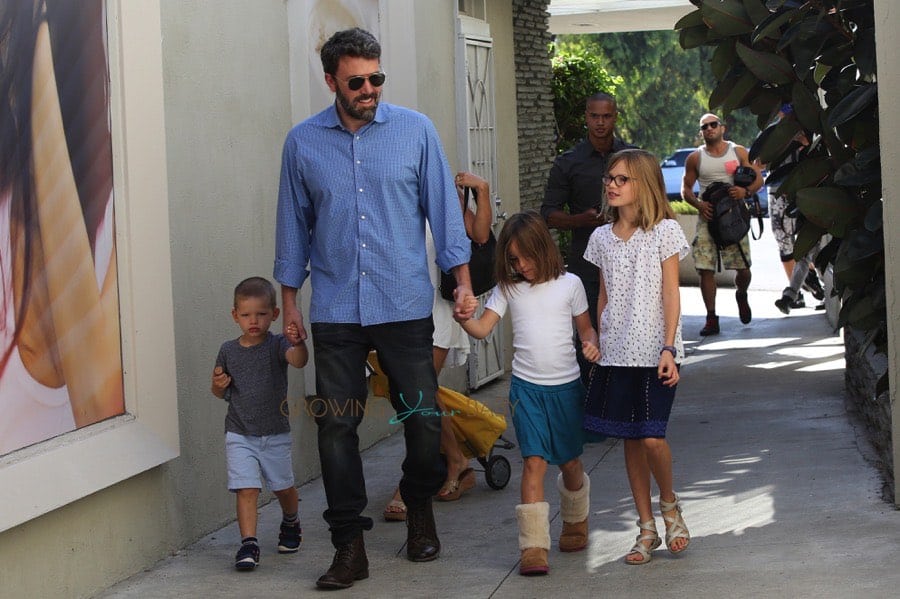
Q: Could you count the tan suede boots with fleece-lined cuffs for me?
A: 2